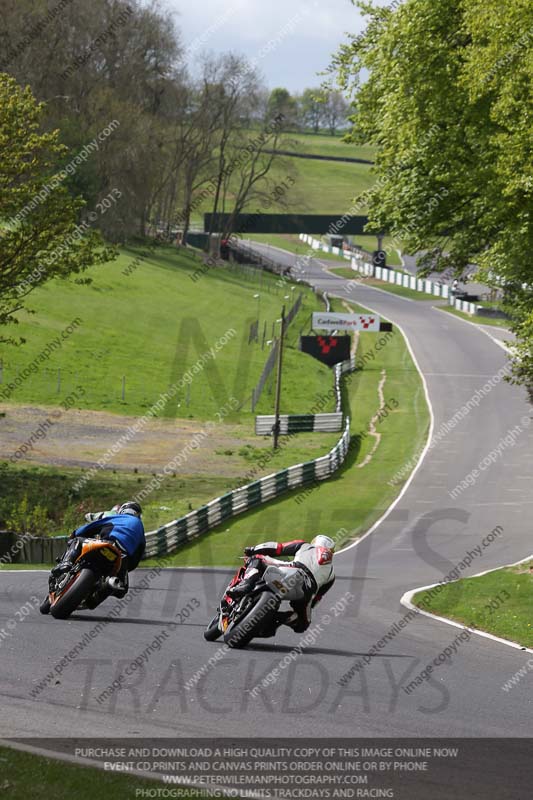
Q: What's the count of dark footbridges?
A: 1